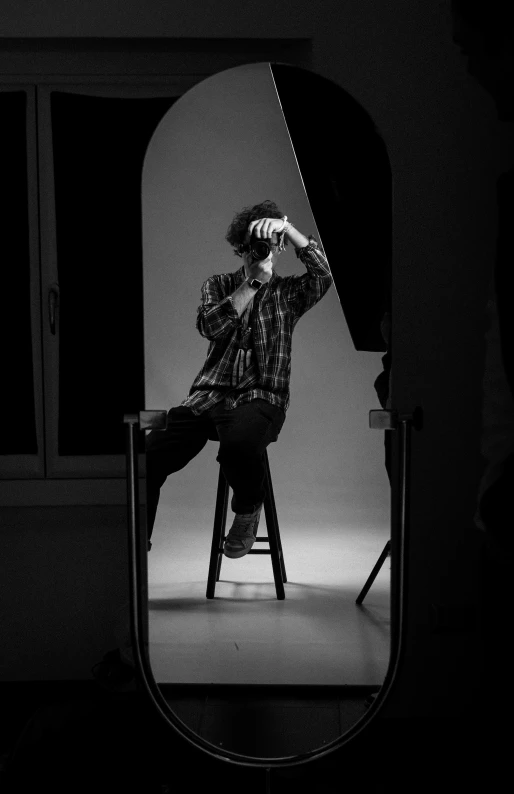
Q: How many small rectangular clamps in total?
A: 2